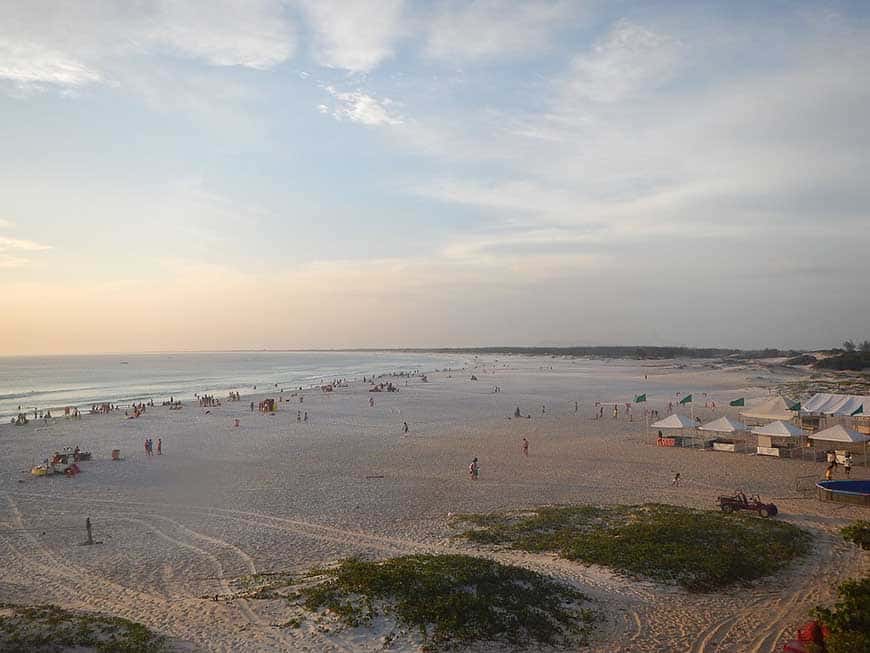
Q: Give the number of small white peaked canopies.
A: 4